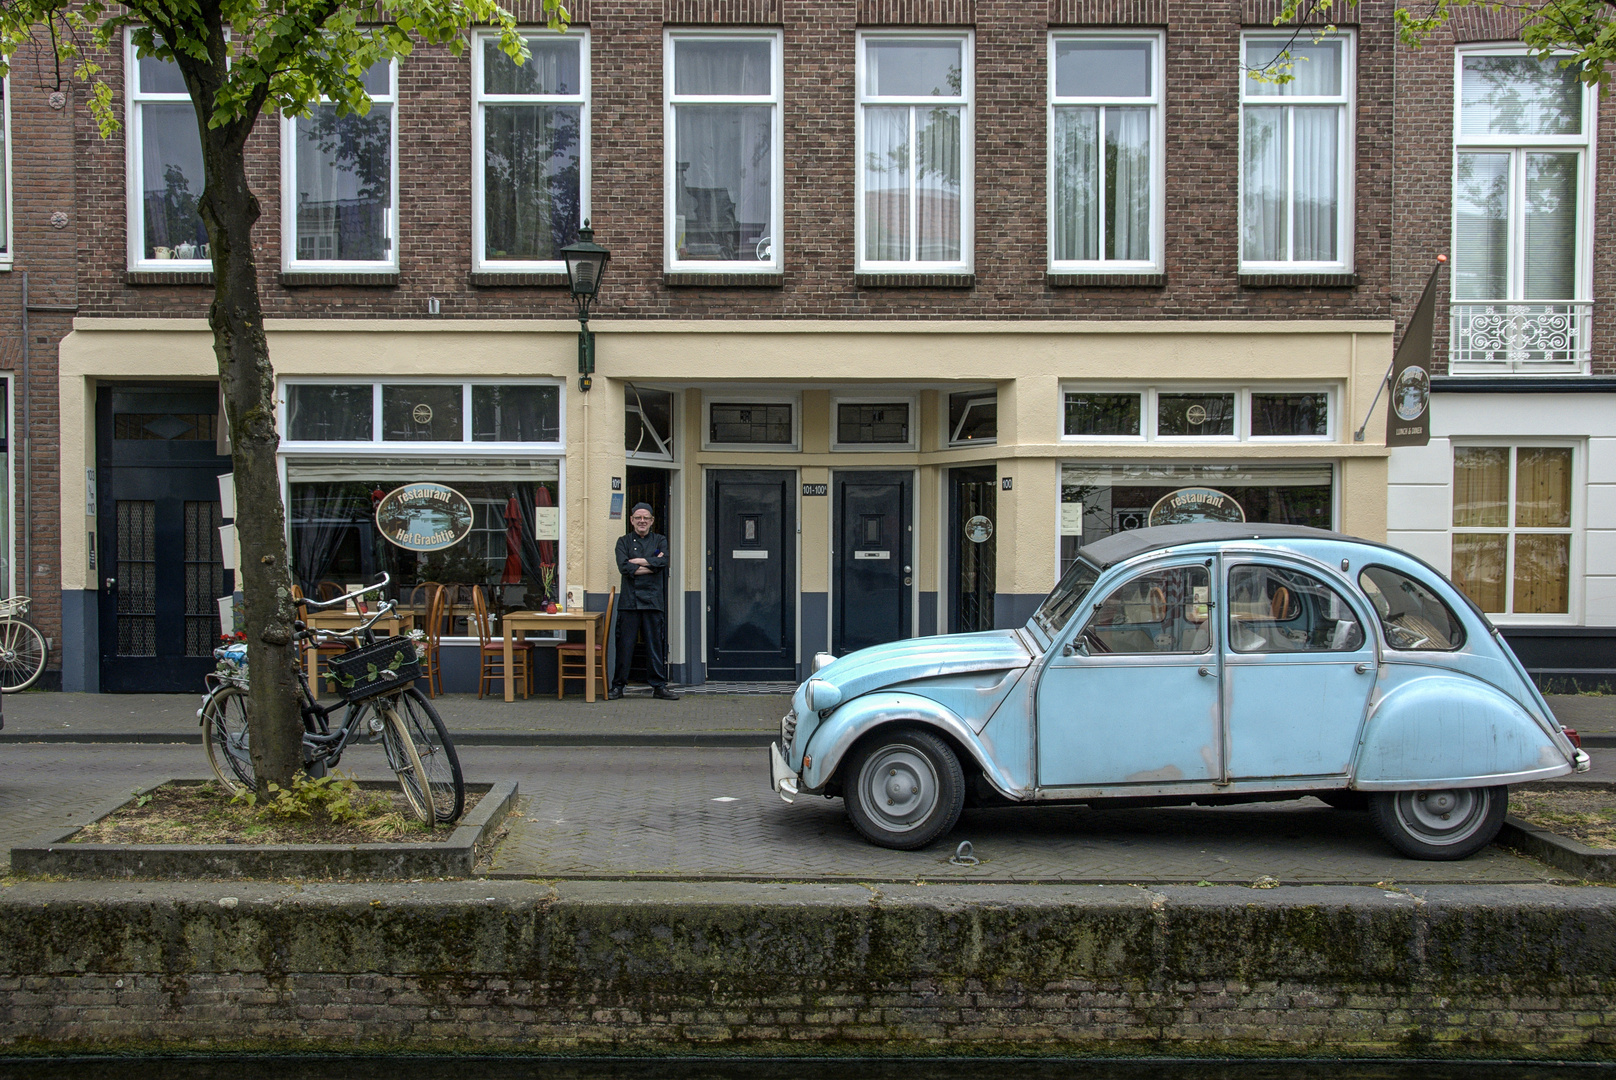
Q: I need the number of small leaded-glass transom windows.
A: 2